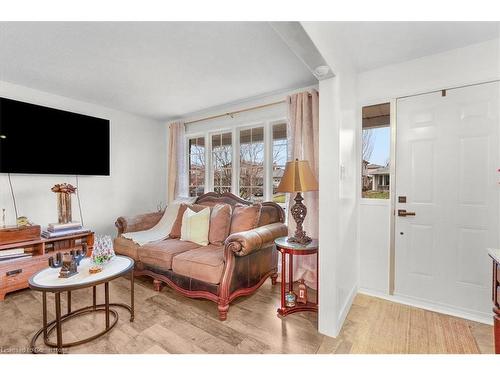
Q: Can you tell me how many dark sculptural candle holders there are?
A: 1